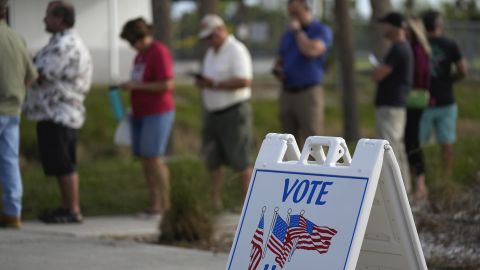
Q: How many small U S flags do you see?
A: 4